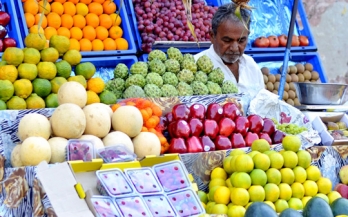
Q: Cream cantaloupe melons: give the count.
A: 12